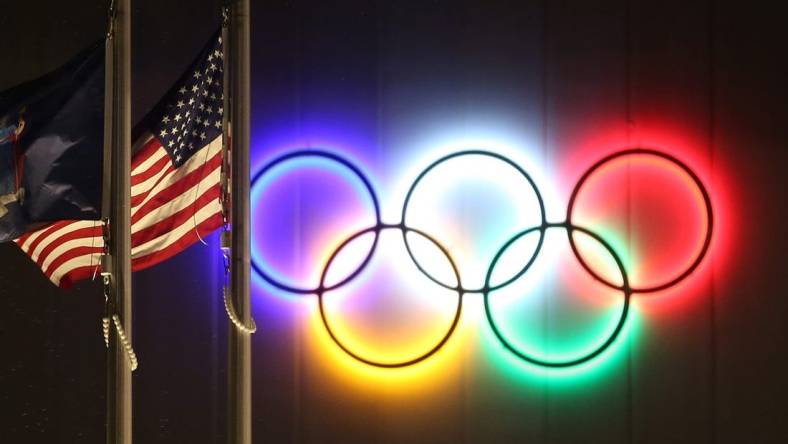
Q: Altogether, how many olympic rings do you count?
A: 5